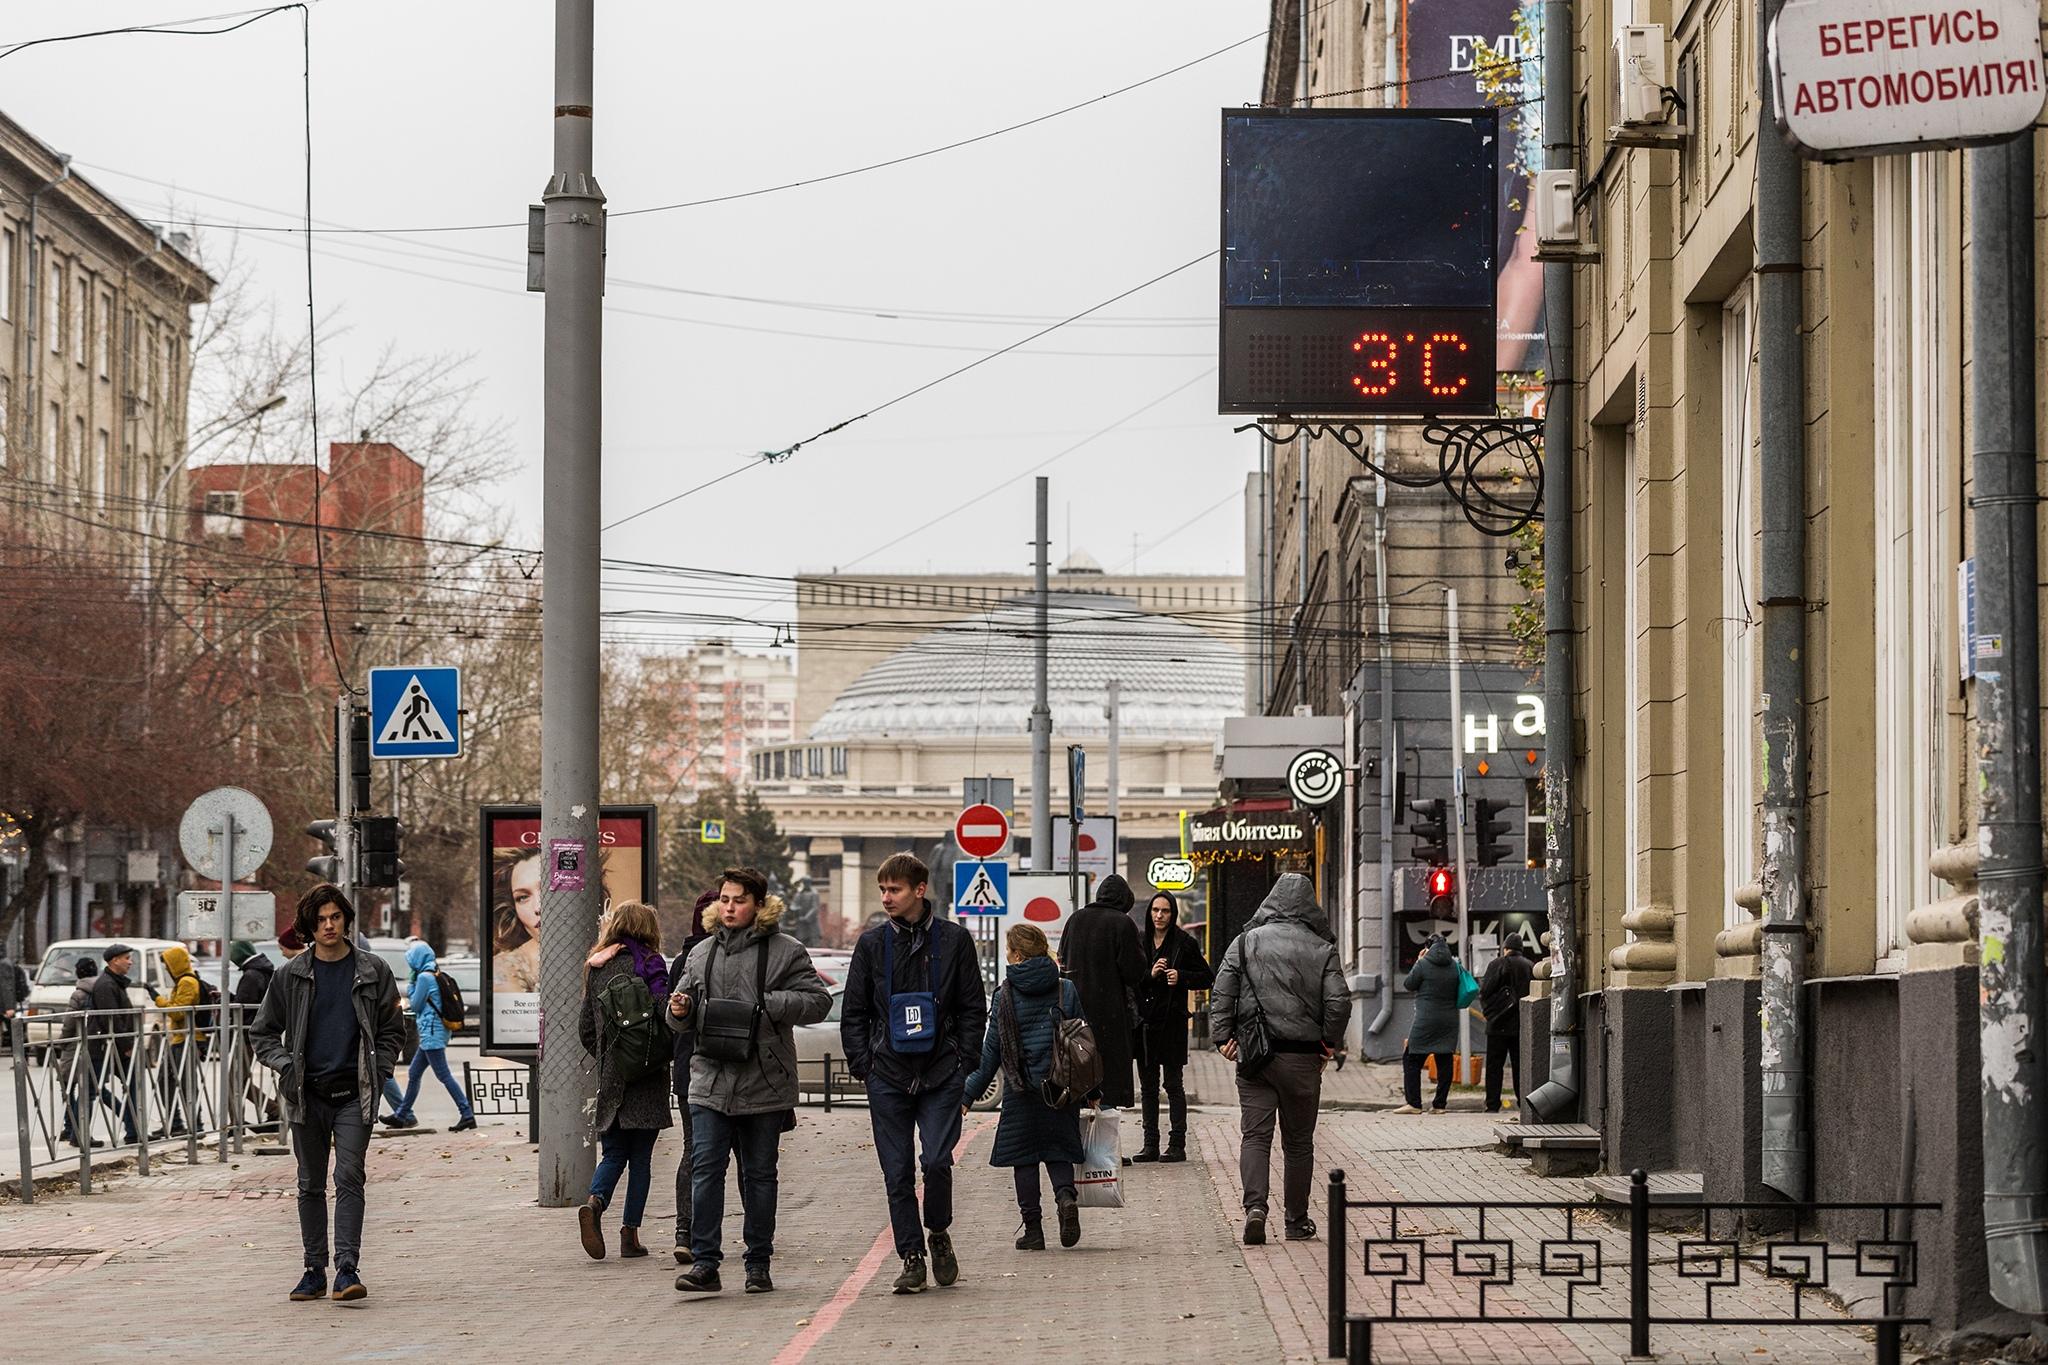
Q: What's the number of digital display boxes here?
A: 1